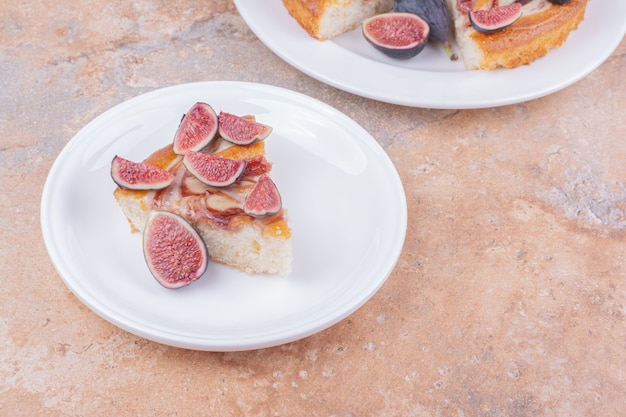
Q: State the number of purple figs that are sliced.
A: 8